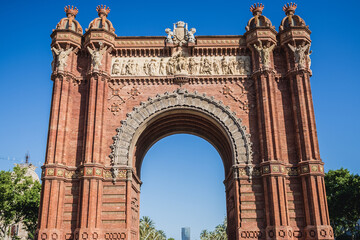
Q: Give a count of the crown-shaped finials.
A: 4